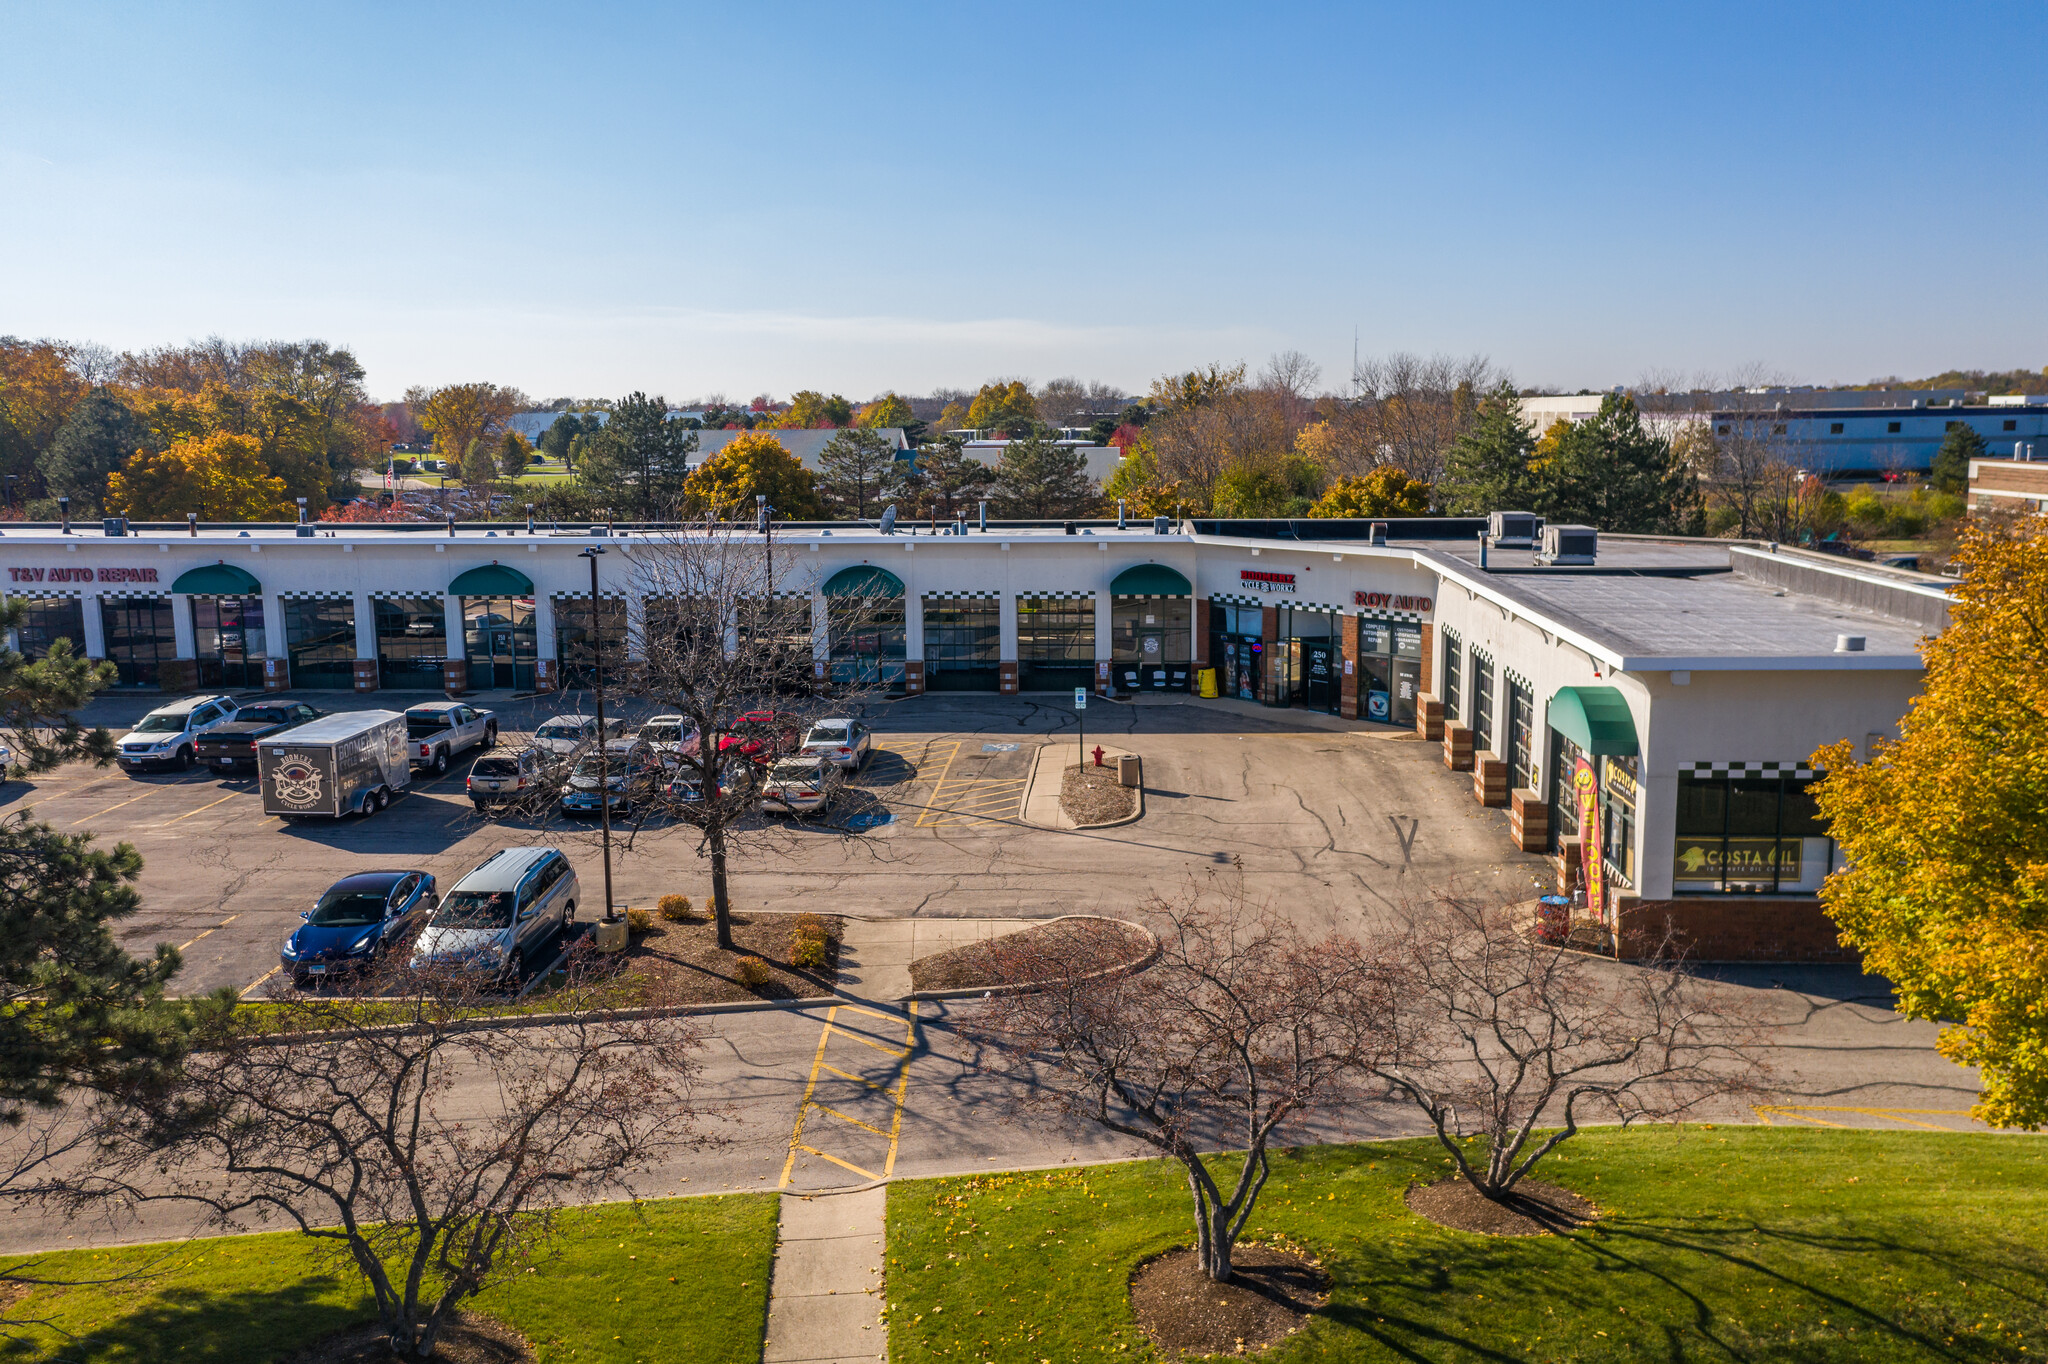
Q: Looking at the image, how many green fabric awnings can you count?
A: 5